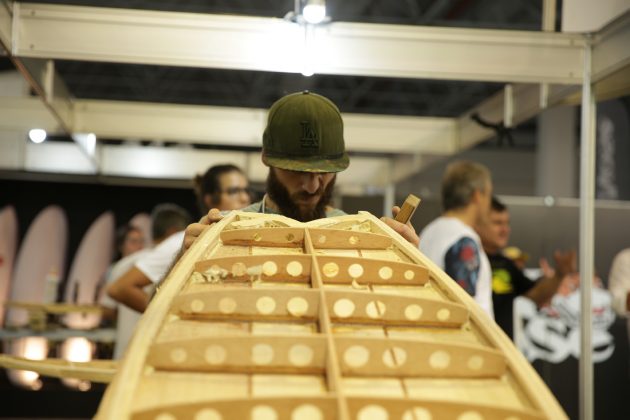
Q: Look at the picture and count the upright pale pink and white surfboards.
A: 4